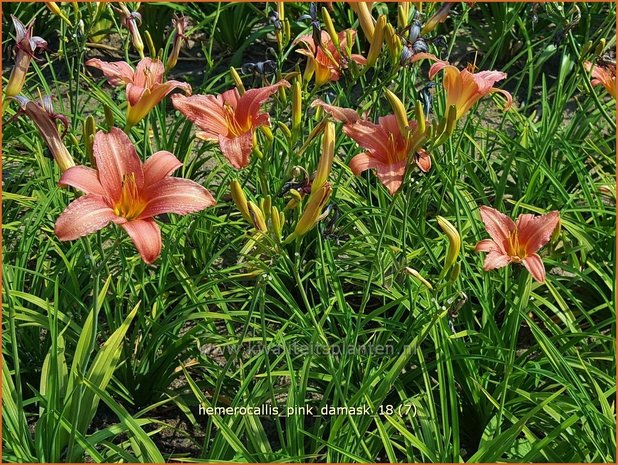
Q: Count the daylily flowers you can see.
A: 8